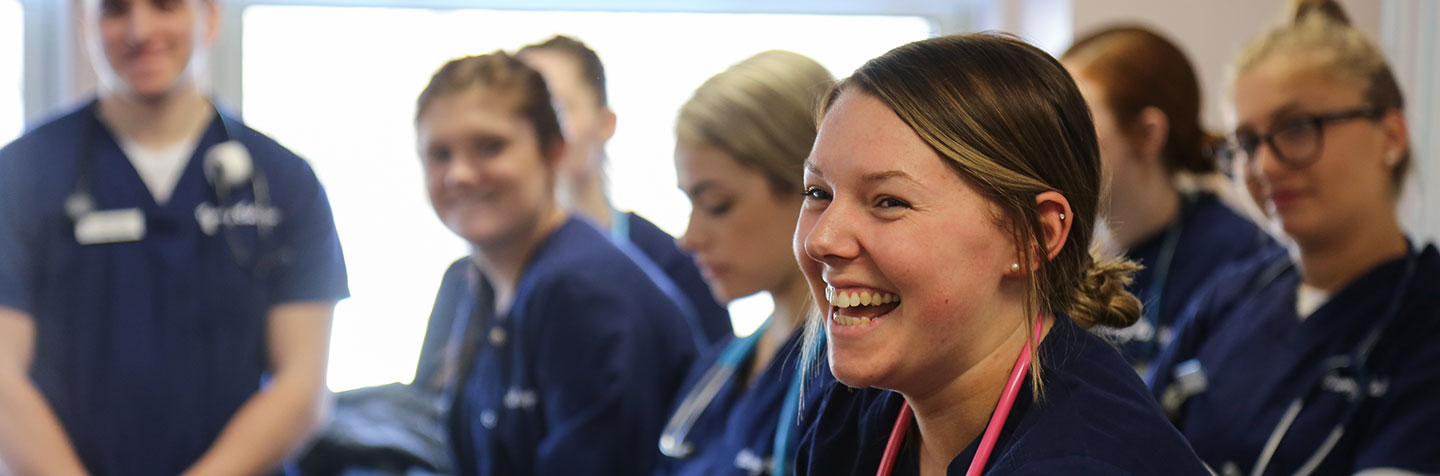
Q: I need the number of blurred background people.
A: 6